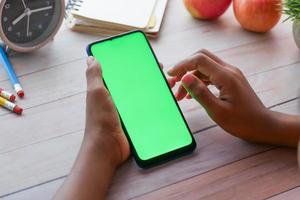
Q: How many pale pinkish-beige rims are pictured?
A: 1